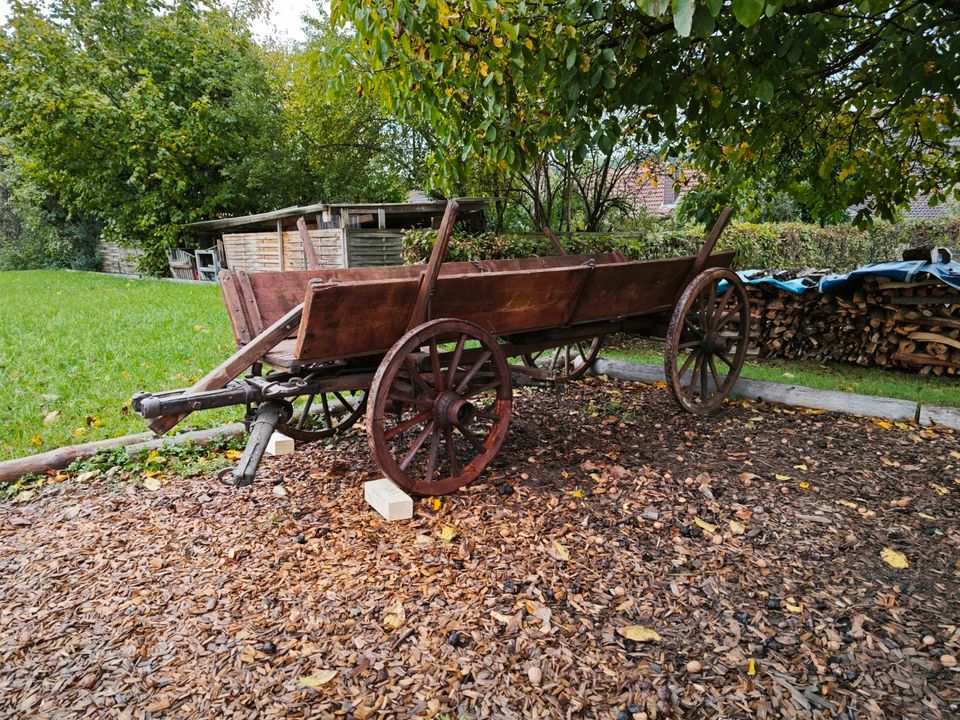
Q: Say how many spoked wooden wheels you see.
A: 4